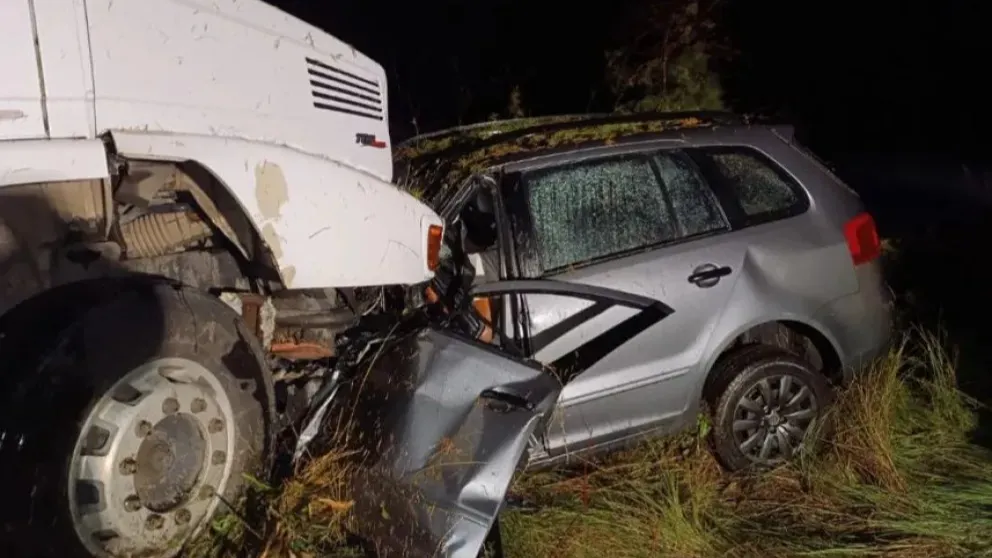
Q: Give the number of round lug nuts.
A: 10